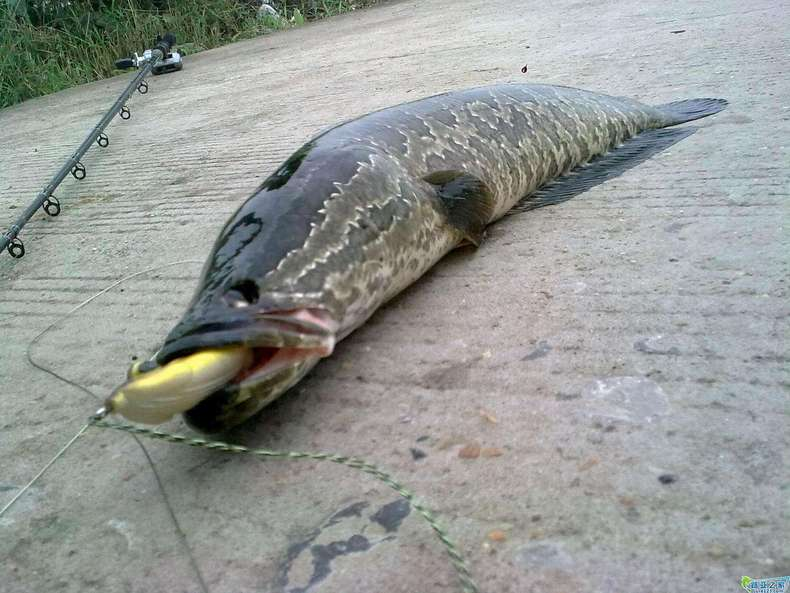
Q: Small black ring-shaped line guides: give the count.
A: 6